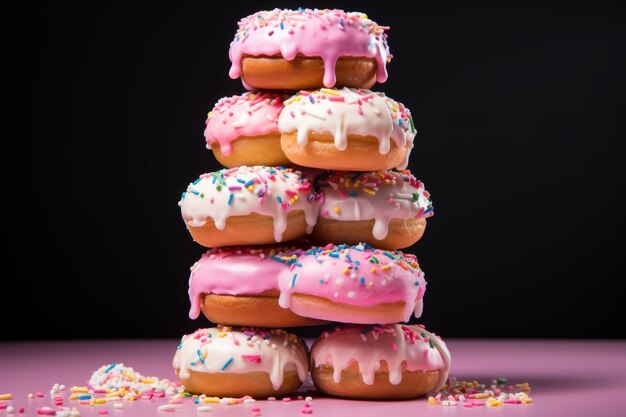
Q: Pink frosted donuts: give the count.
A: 5